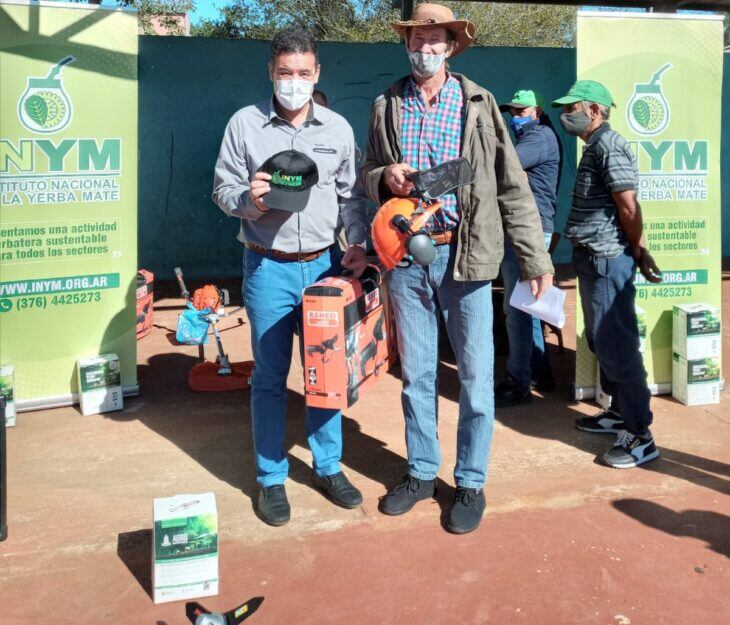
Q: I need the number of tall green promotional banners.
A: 2